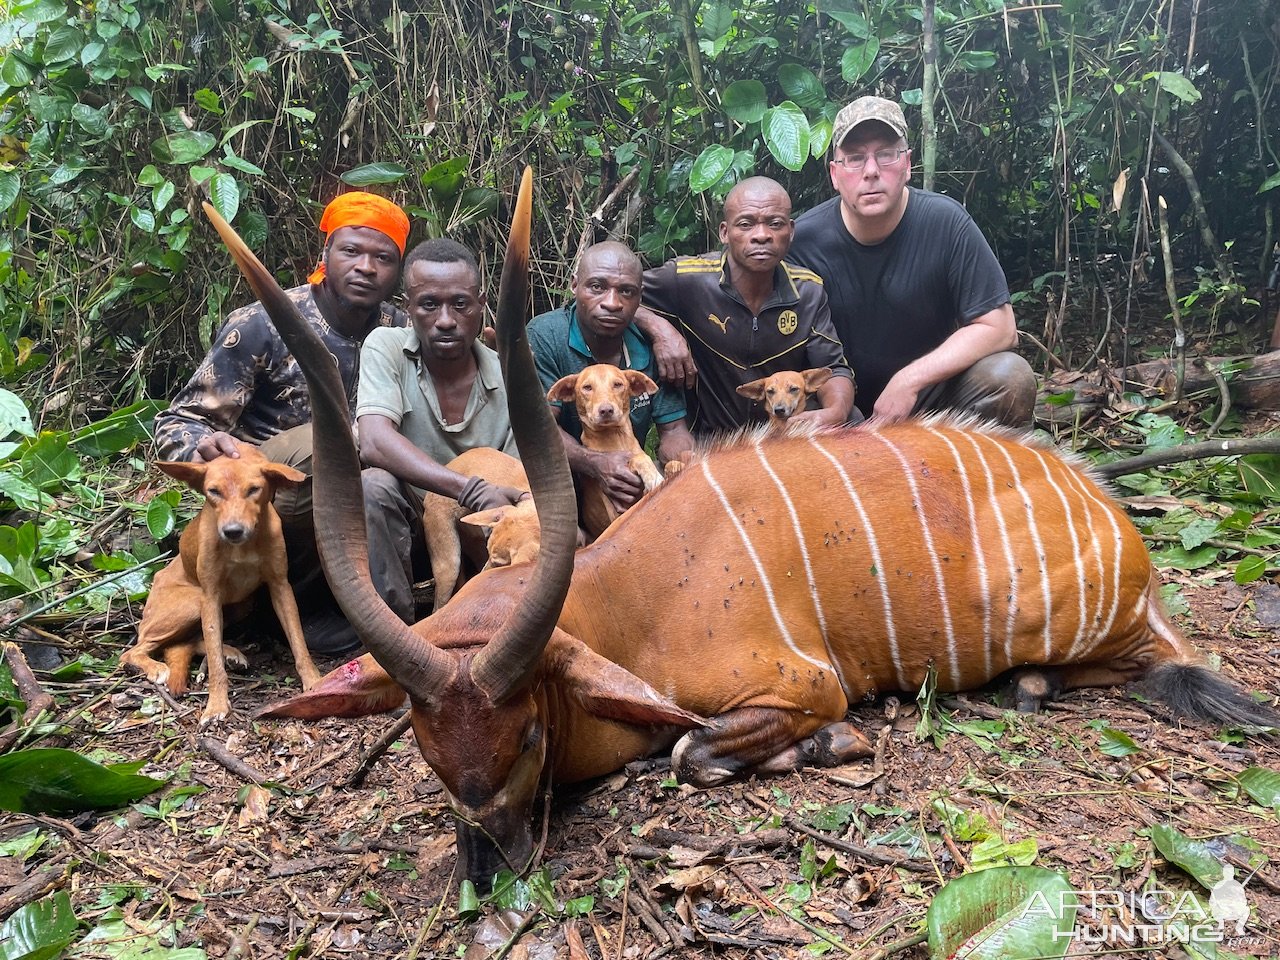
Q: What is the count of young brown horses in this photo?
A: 0